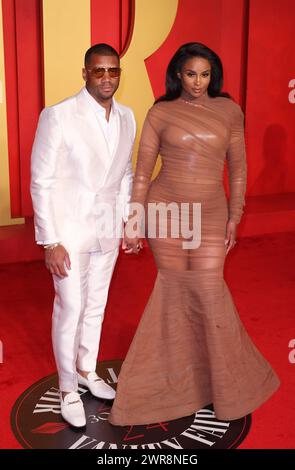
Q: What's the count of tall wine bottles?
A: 0